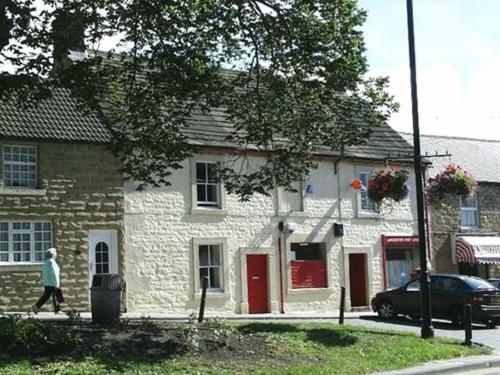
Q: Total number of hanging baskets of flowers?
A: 2